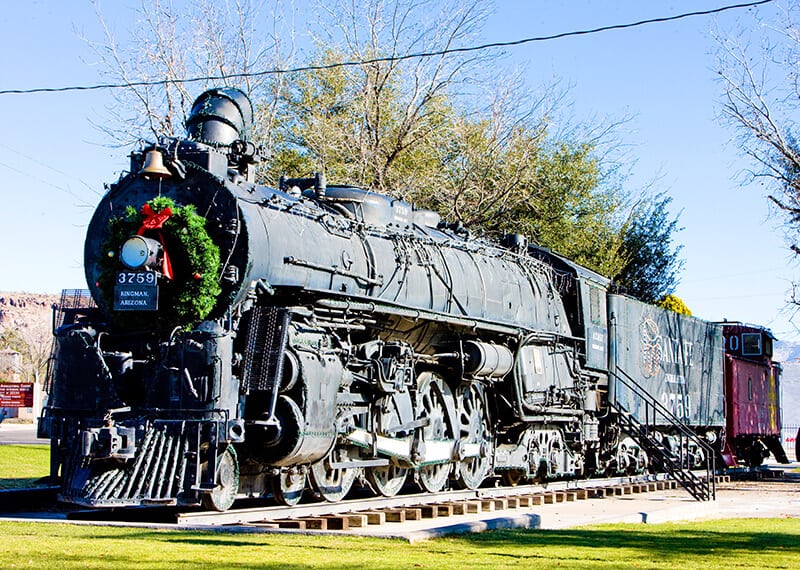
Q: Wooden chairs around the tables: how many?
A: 0